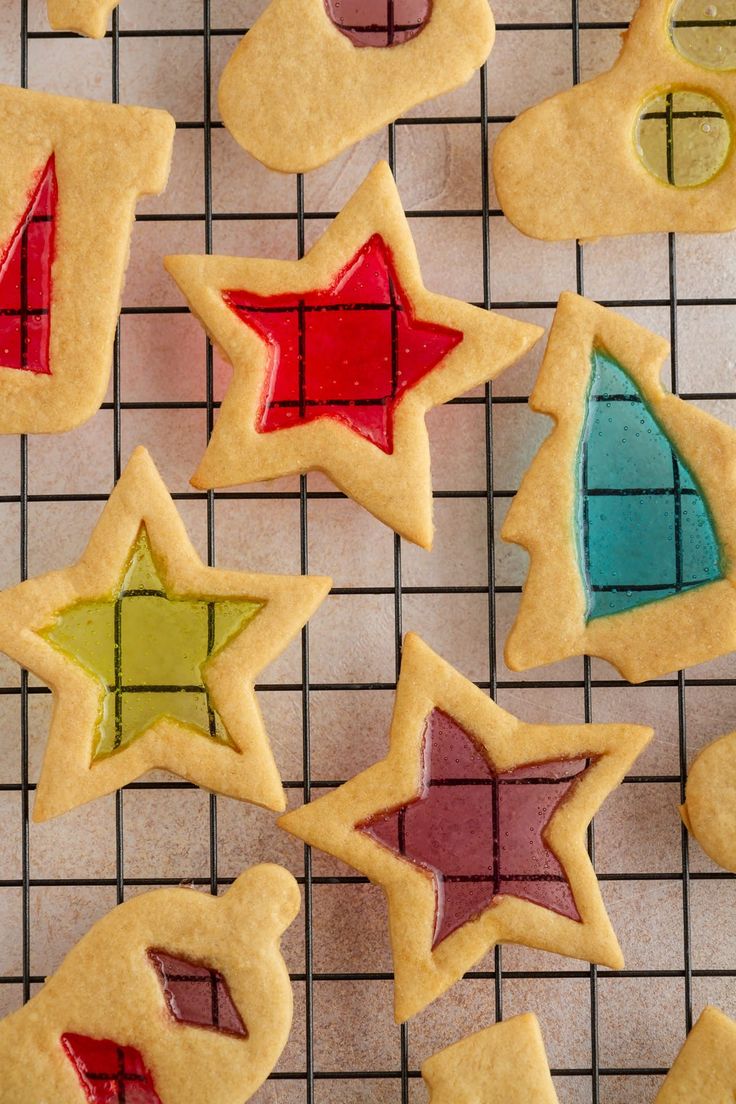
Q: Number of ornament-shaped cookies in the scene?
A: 1